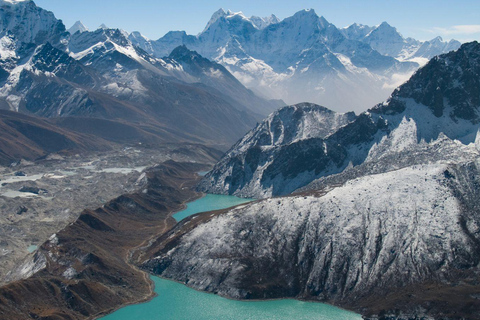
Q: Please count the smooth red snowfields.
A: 0